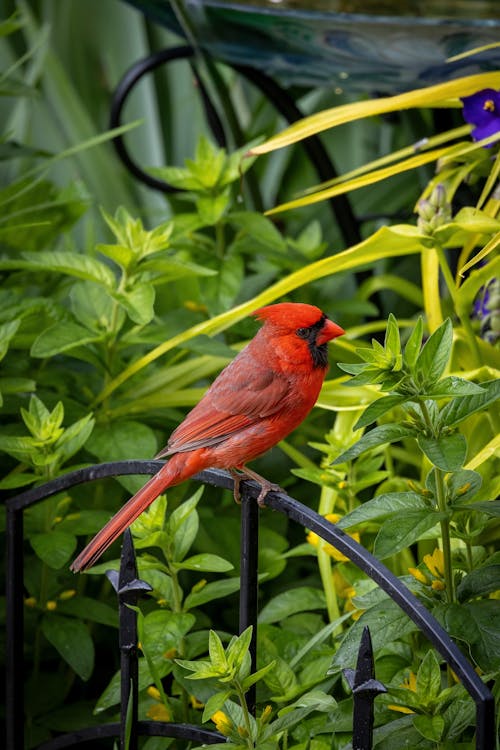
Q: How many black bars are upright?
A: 5